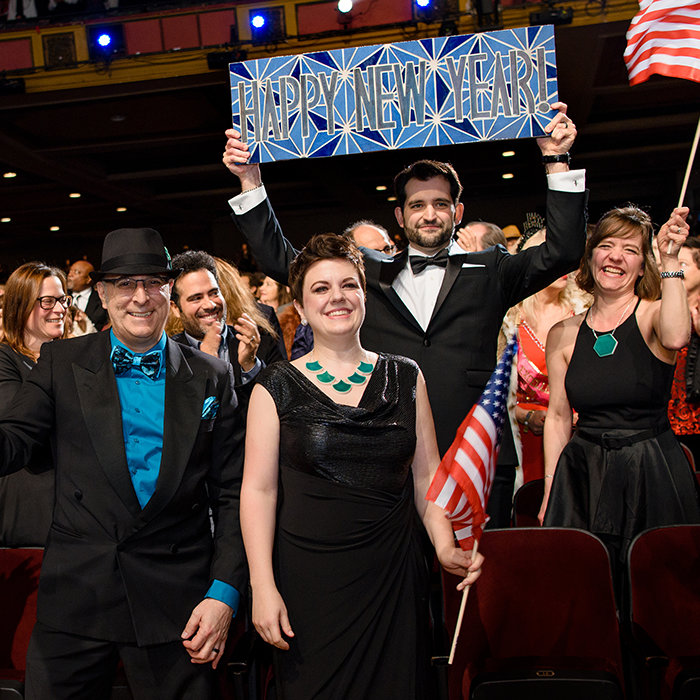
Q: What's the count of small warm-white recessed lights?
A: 9